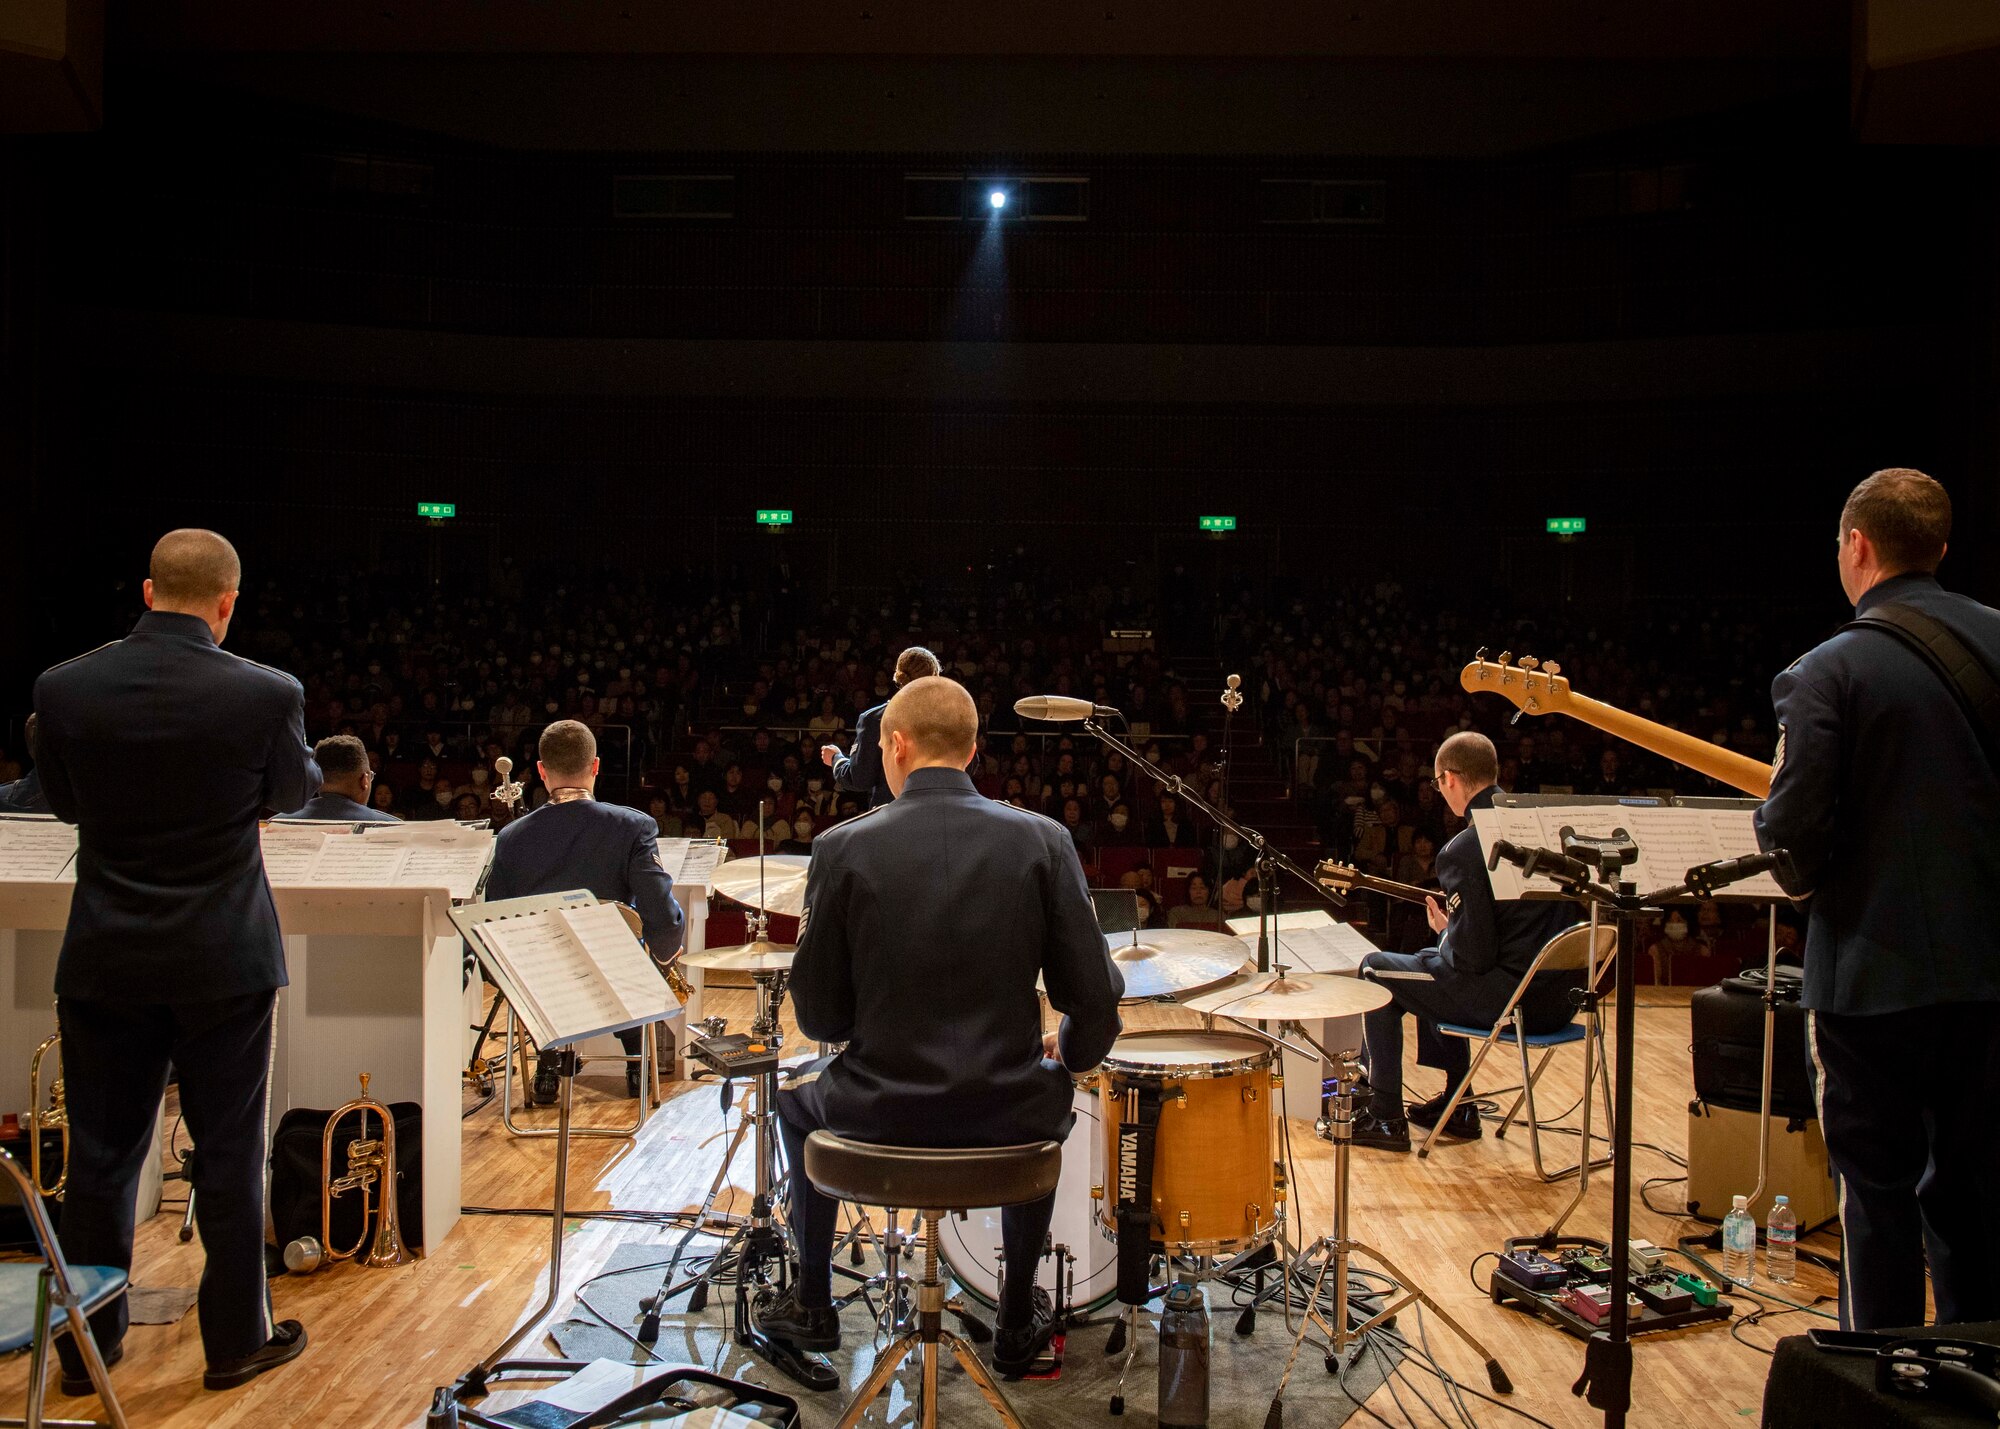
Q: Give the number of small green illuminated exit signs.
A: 4